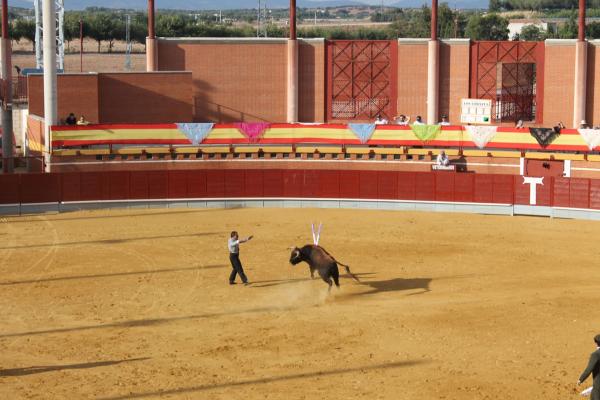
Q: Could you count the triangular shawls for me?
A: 7